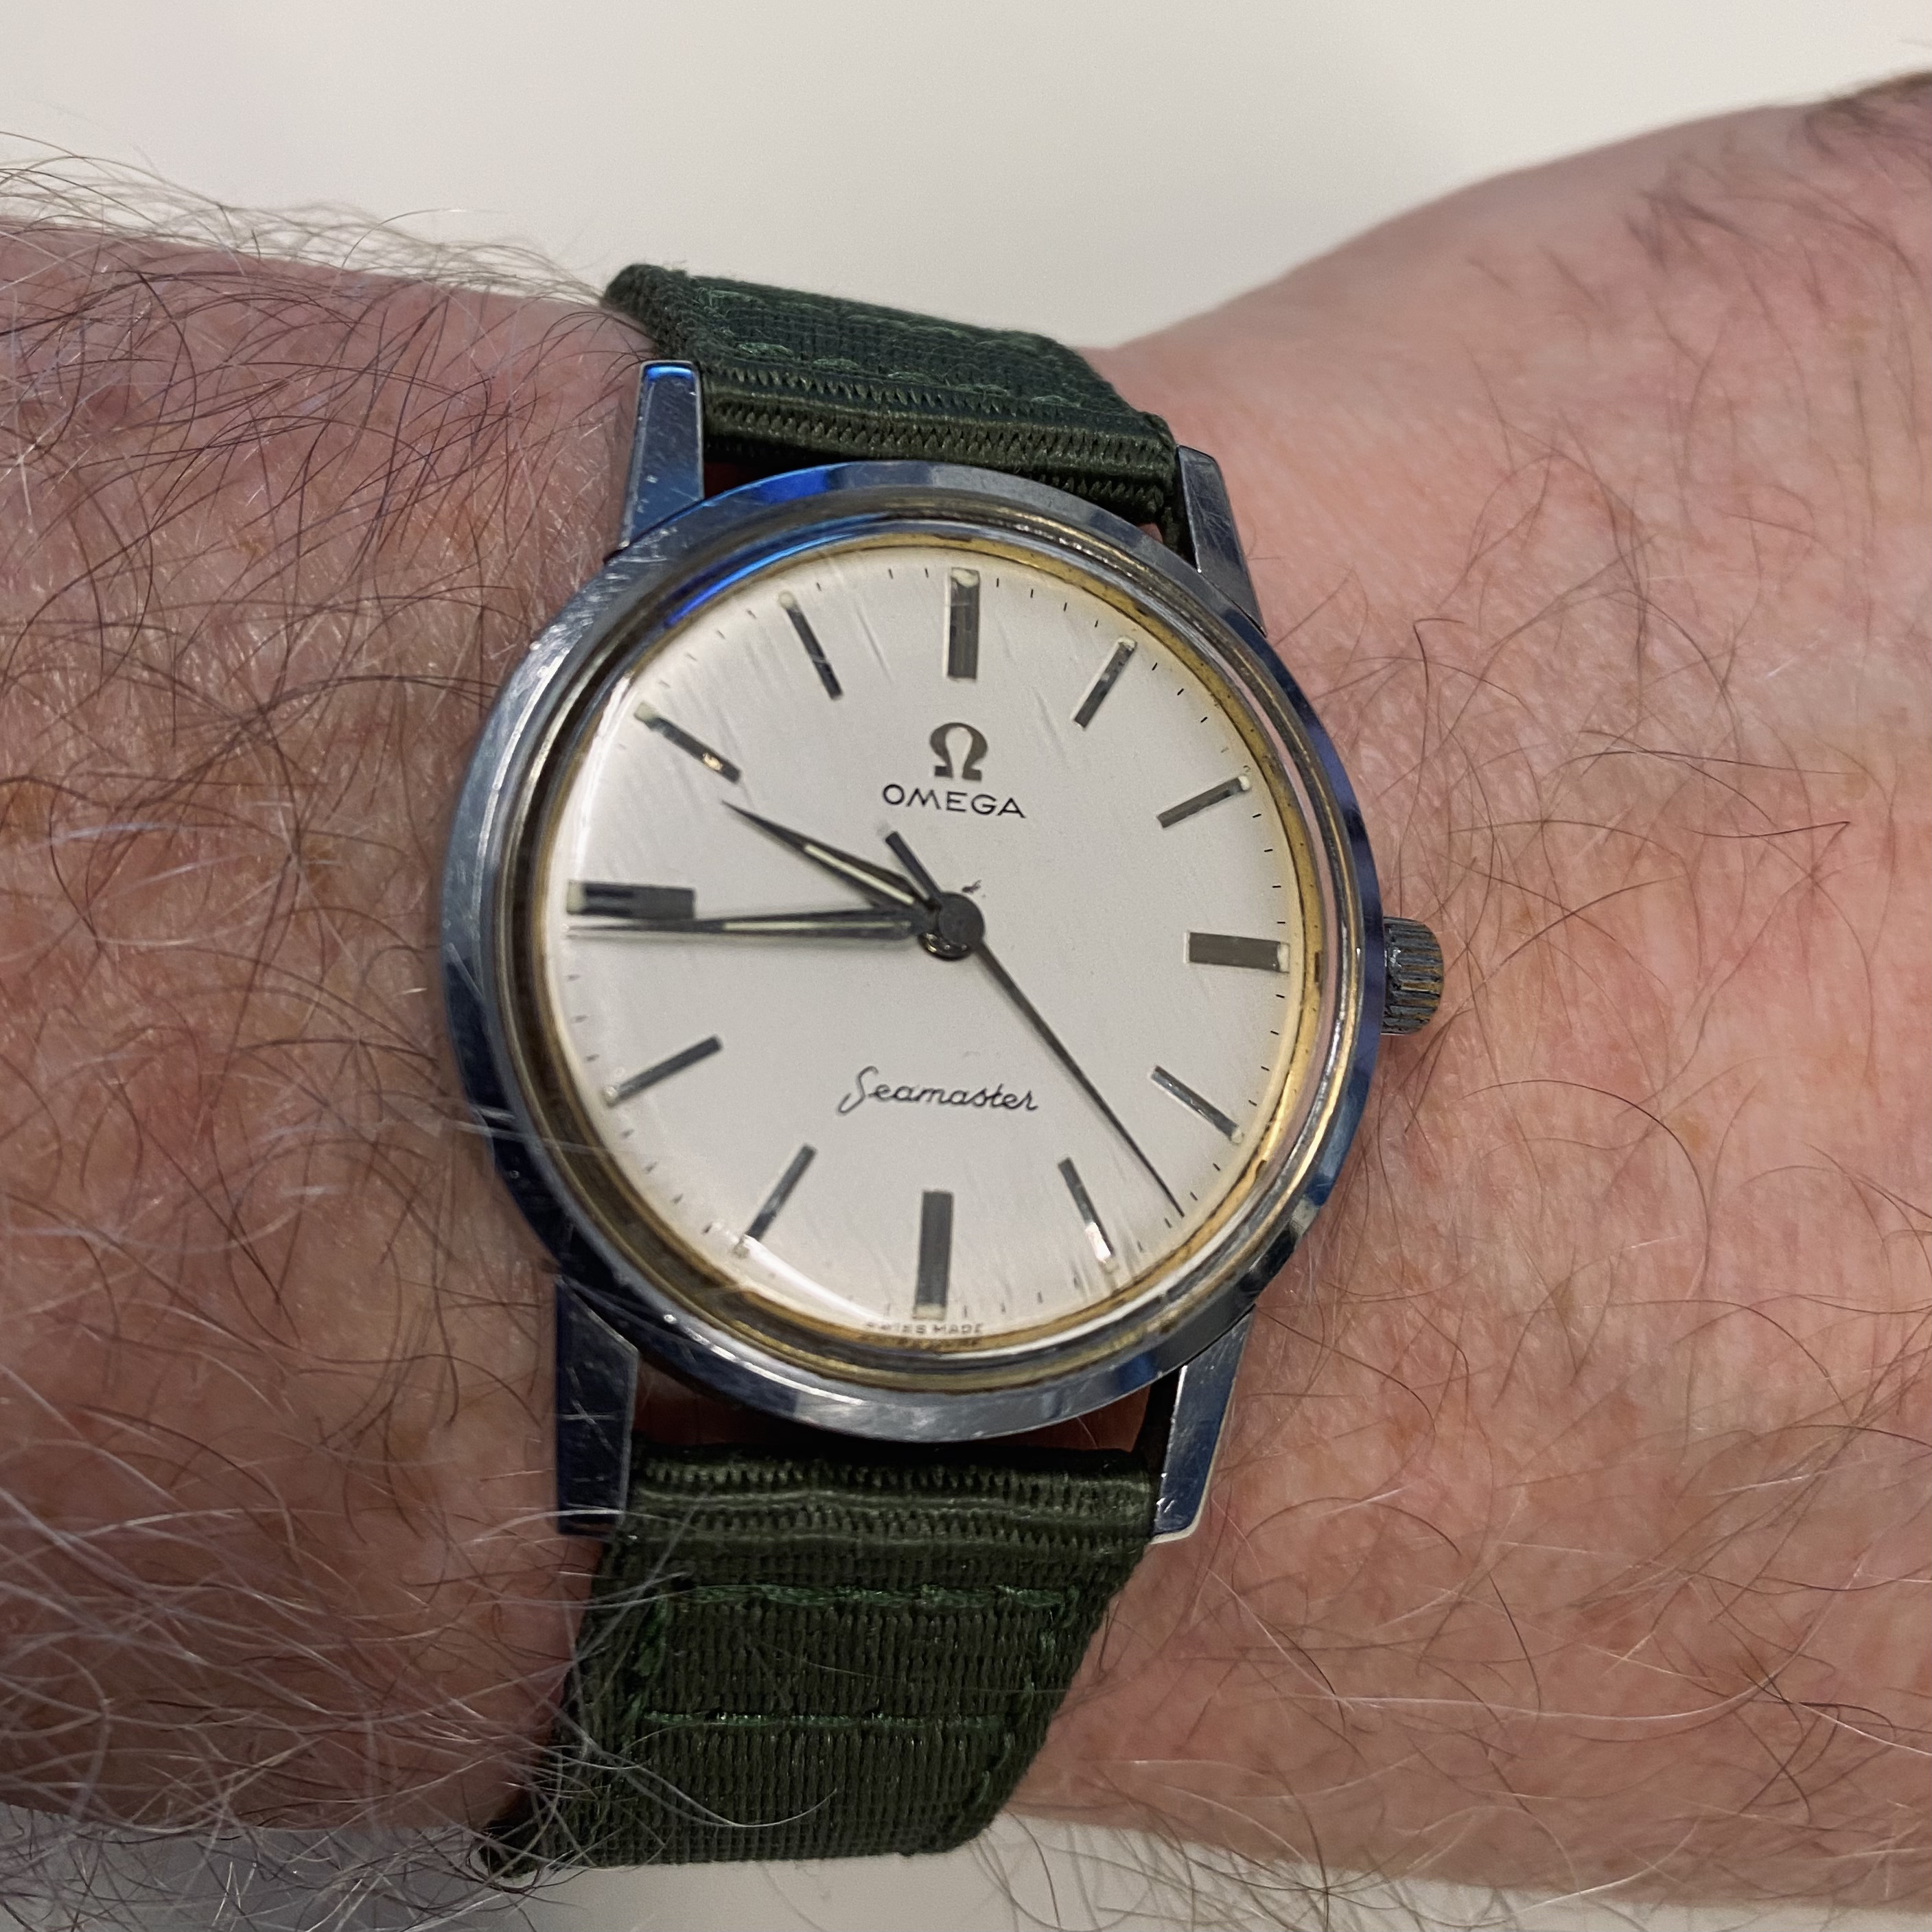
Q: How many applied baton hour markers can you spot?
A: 12